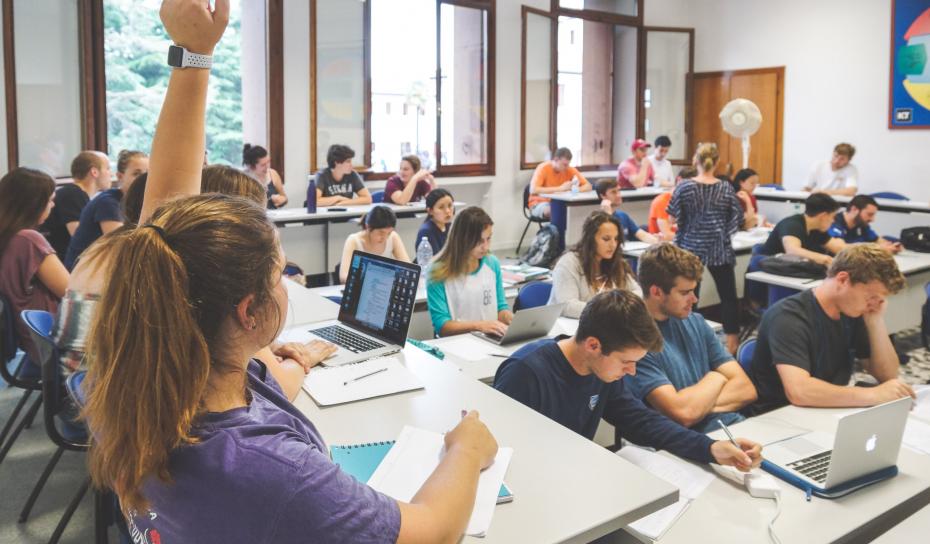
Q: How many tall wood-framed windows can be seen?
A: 3